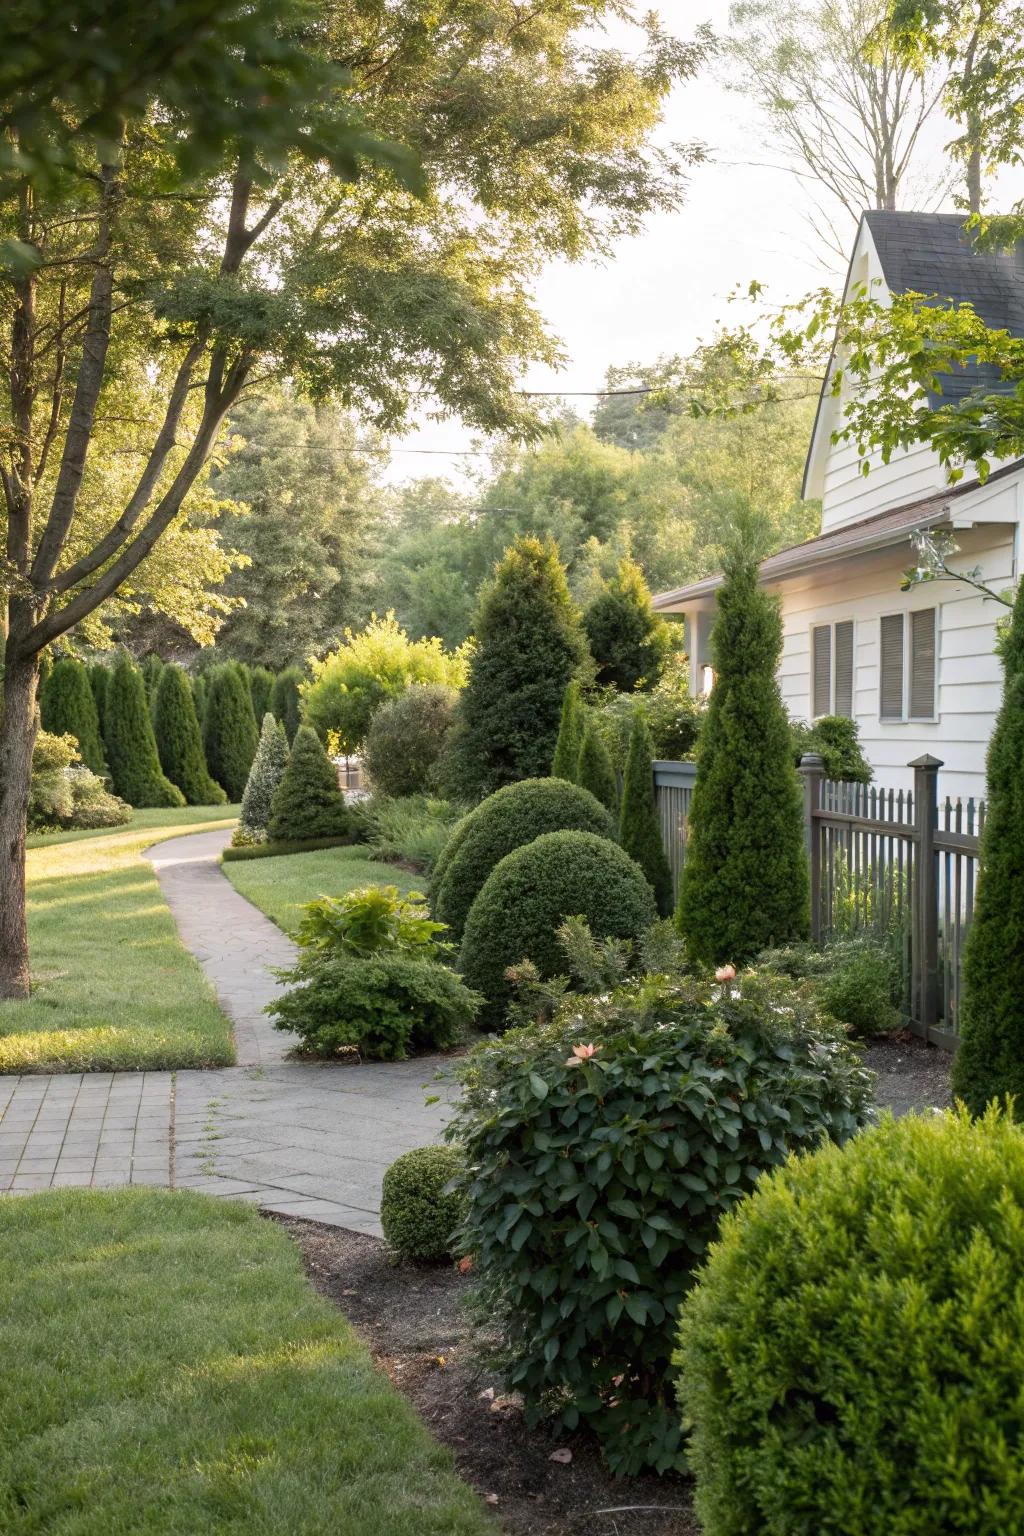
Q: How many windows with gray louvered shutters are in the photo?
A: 2